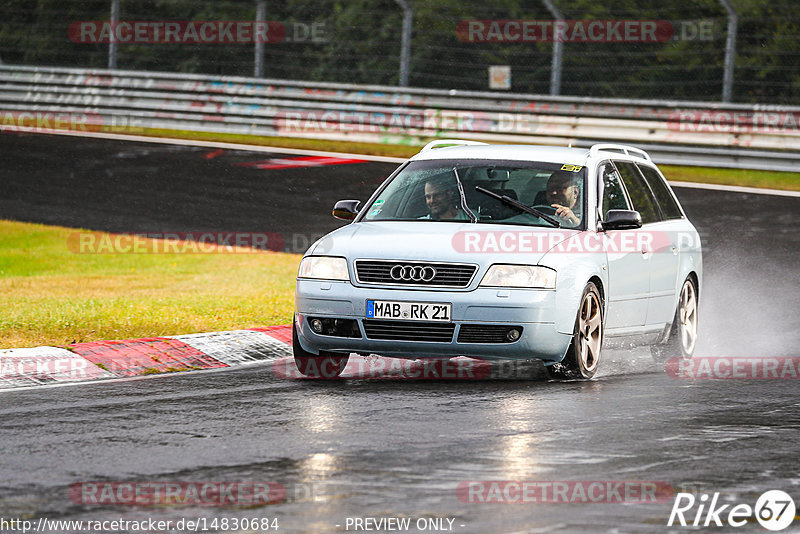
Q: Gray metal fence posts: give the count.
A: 5